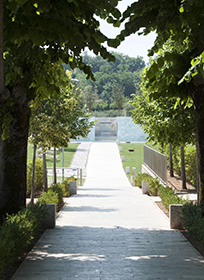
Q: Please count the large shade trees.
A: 2